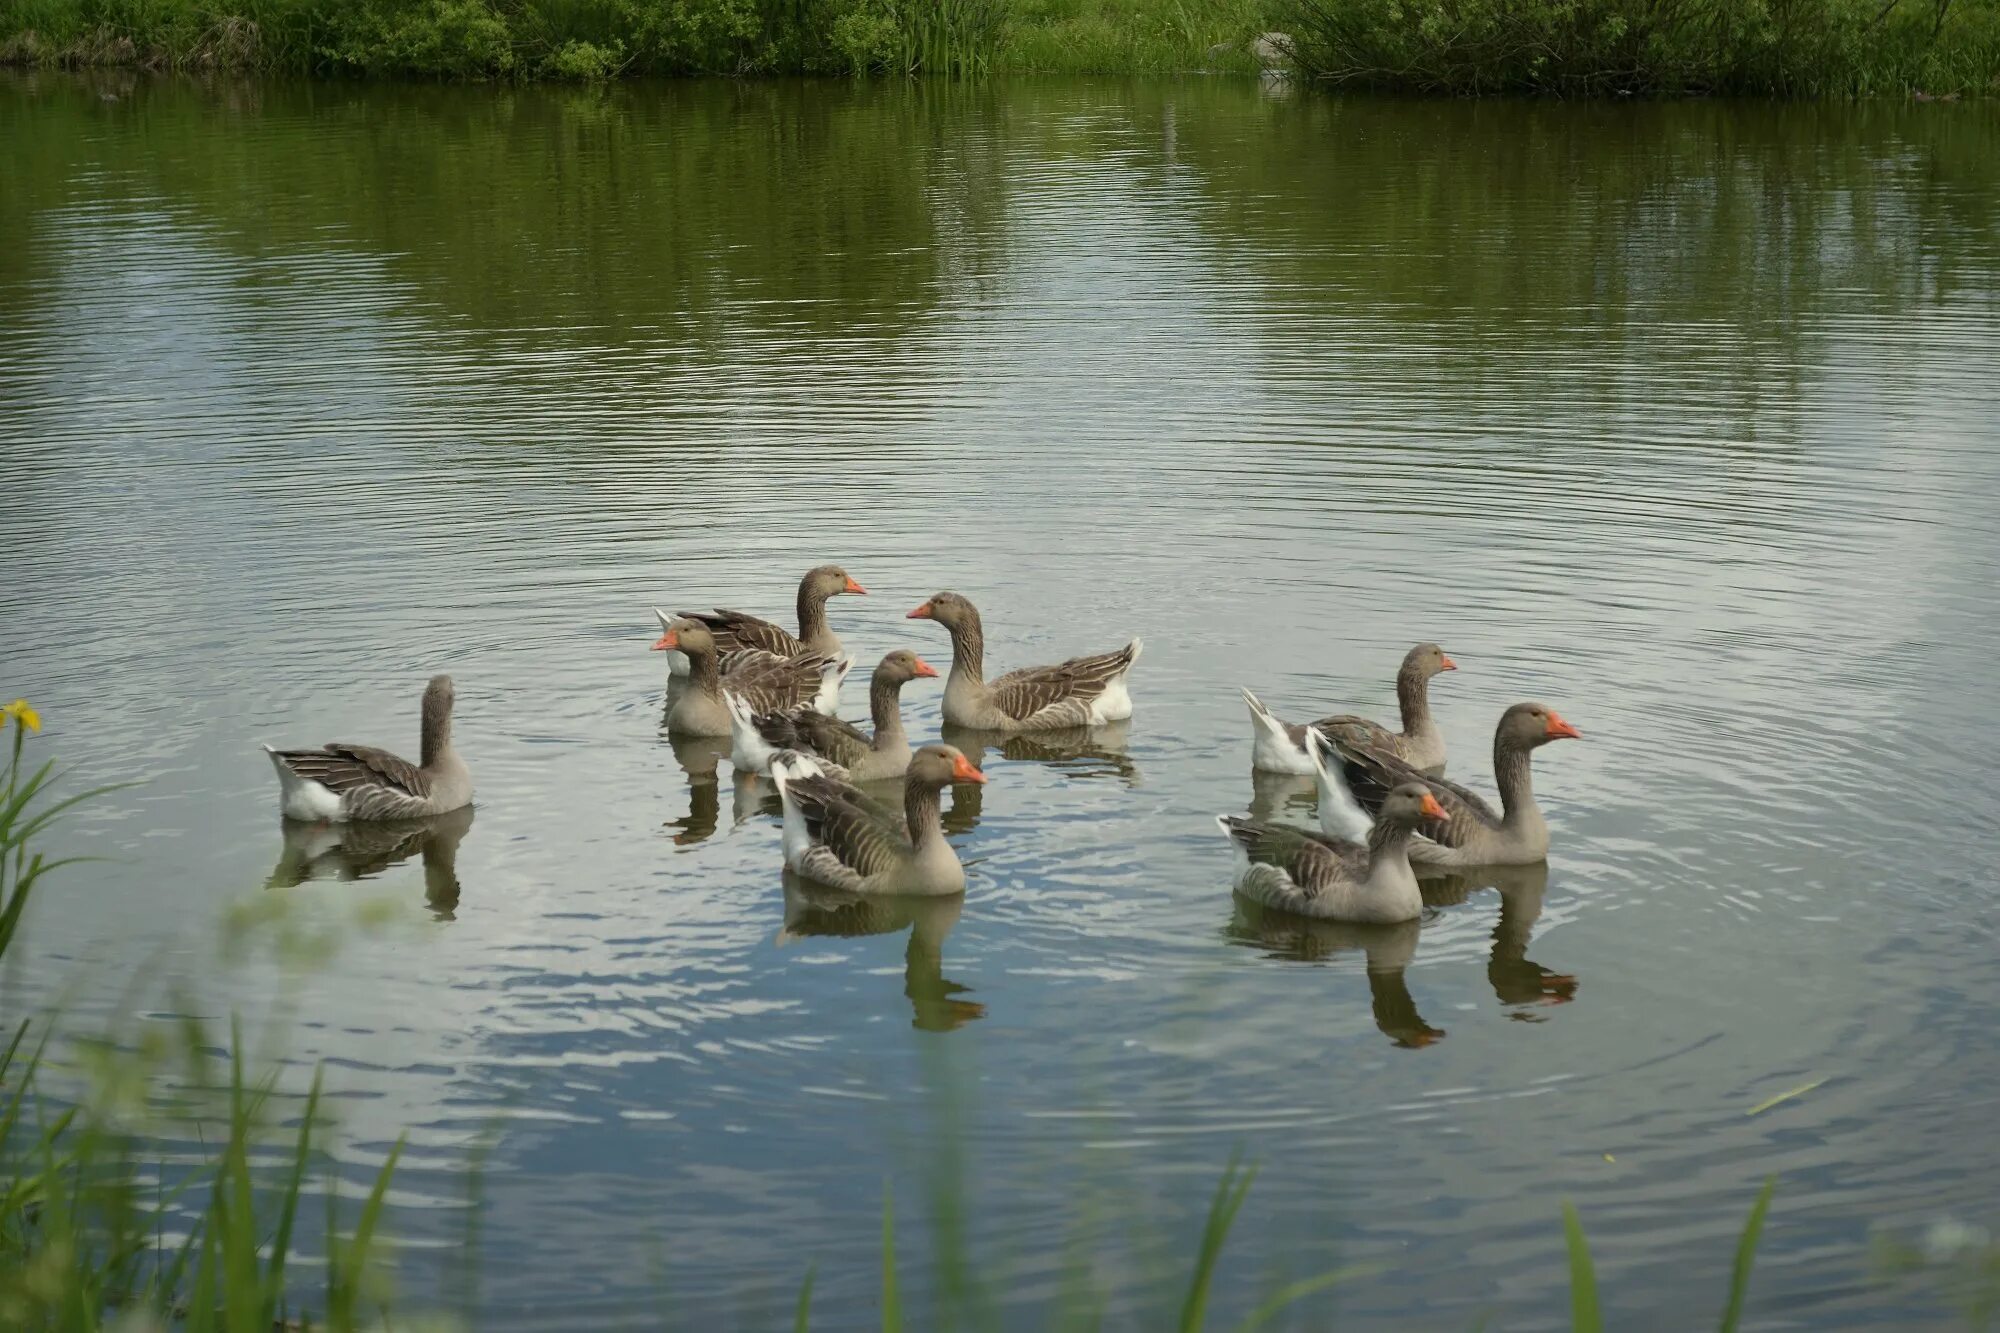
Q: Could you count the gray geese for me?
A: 9